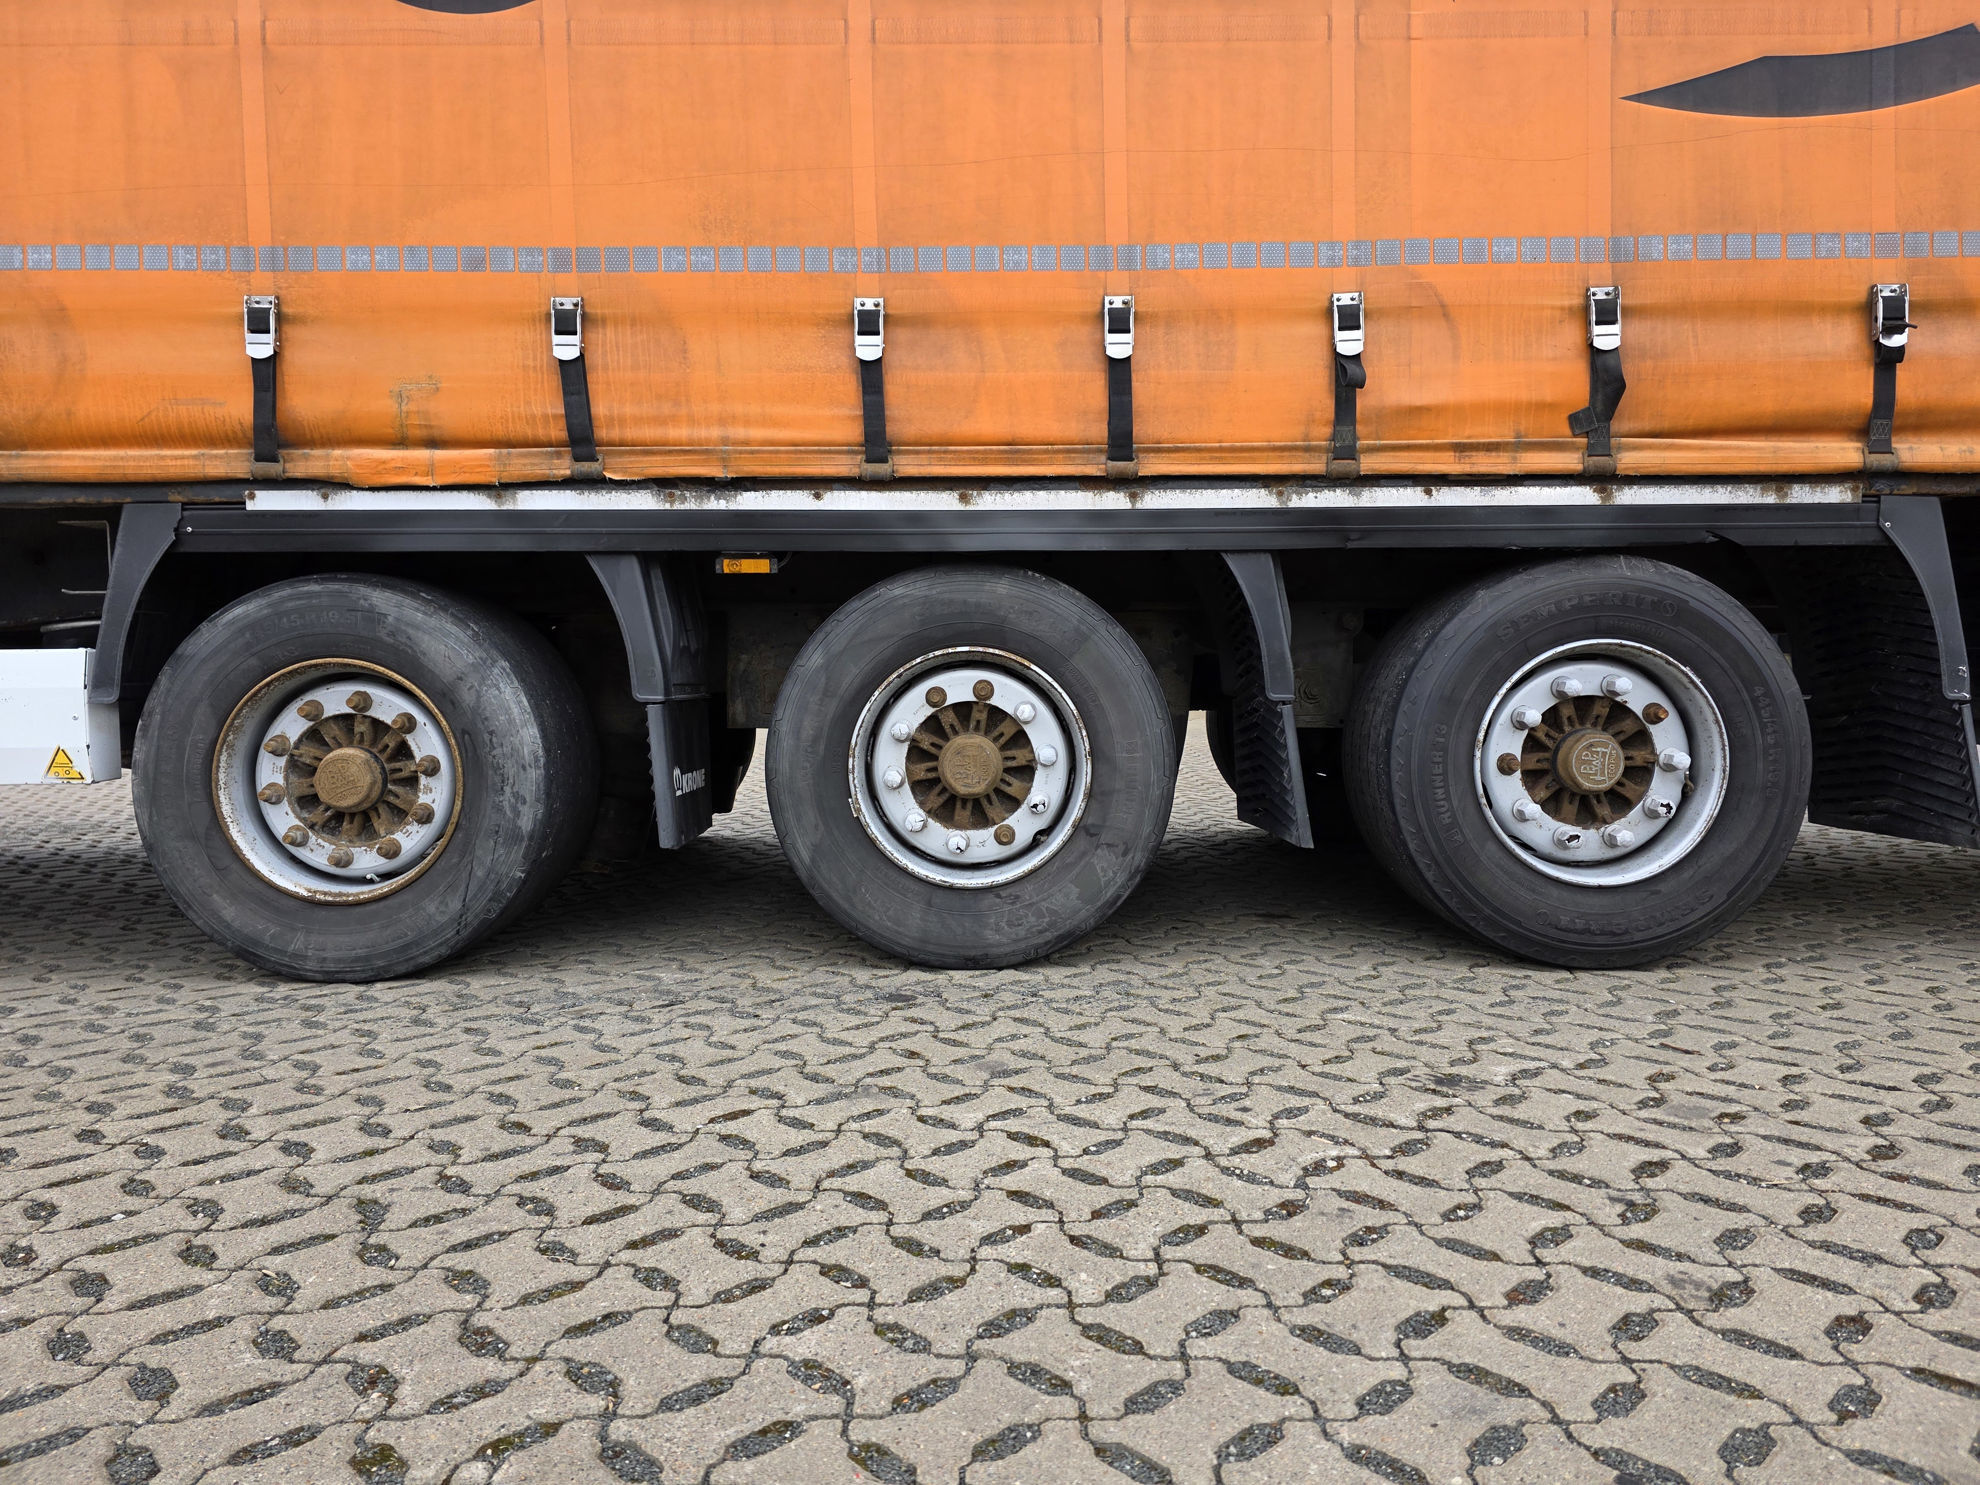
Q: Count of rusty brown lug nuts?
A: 15